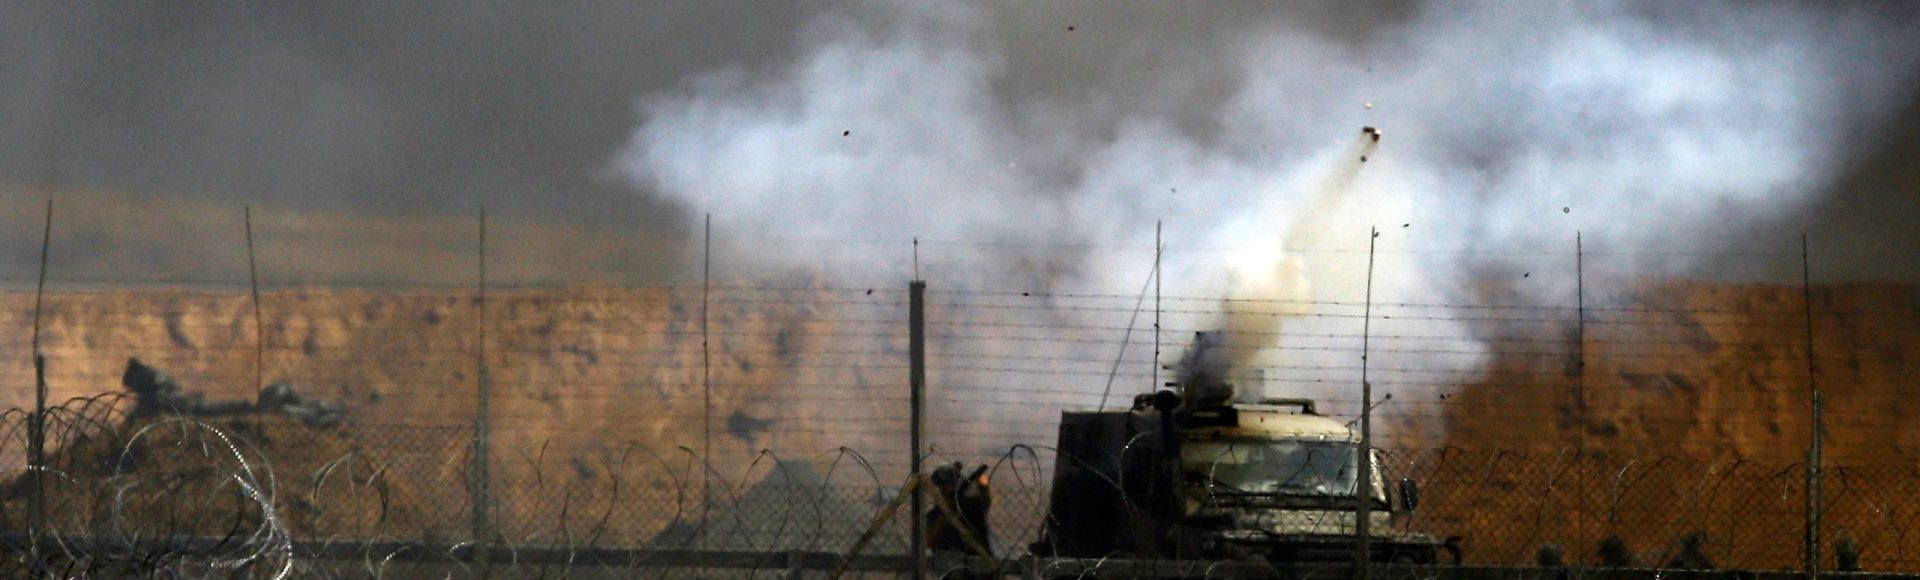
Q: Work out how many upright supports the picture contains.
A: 9